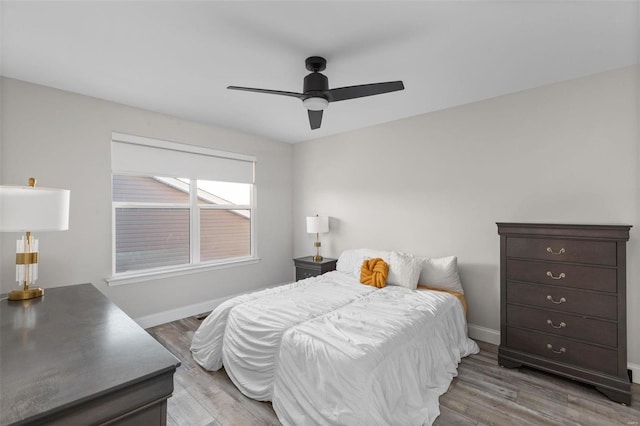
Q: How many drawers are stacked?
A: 5